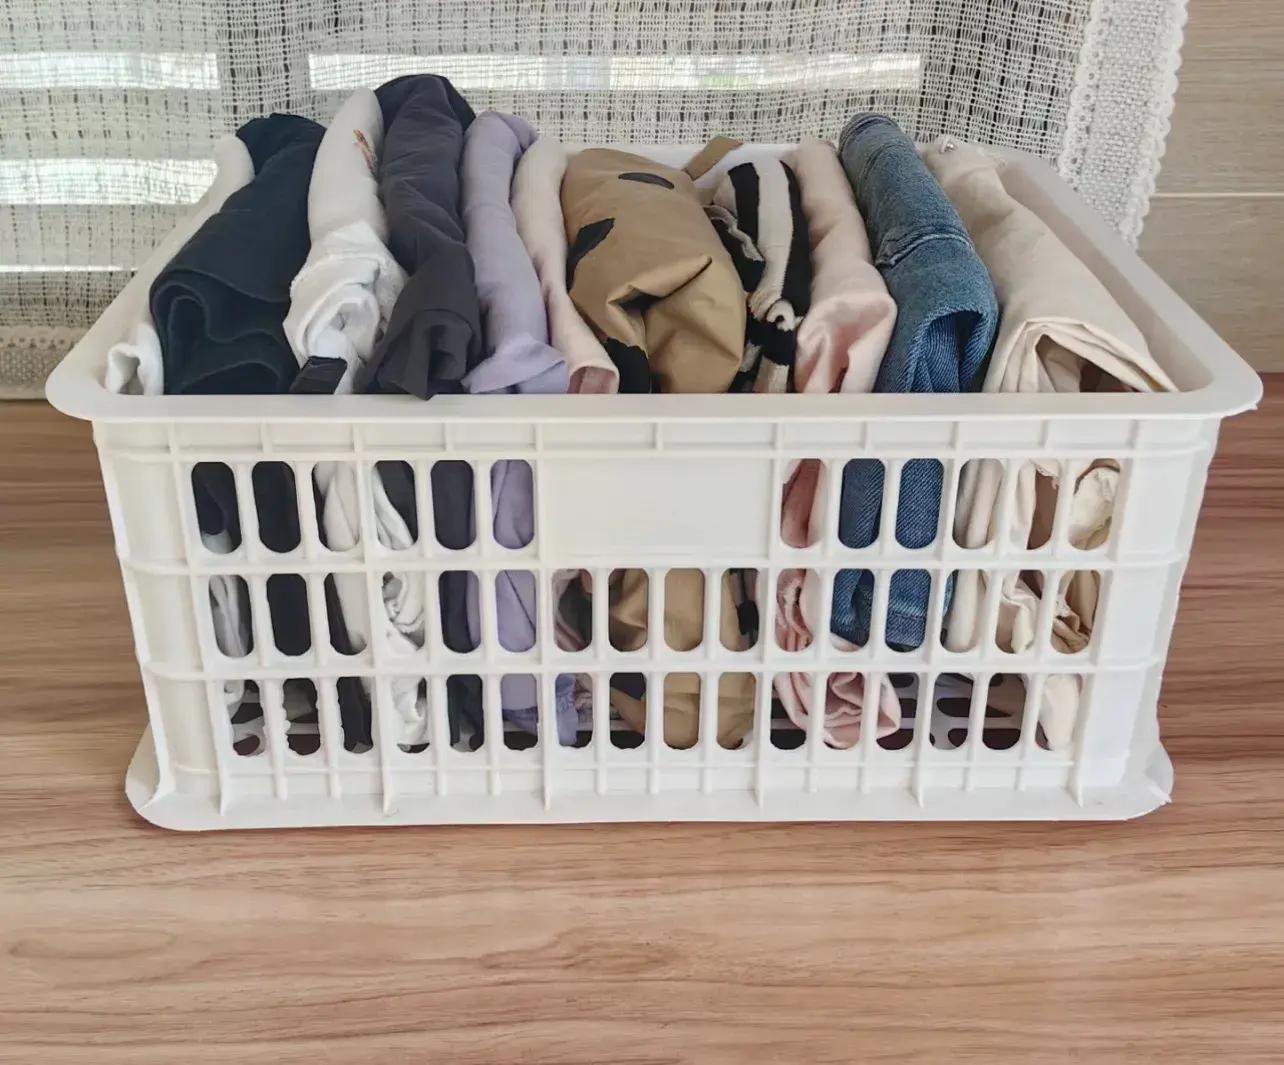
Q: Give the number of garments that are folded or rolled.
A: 11